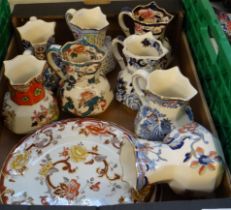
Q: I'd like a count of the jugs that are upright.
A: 7